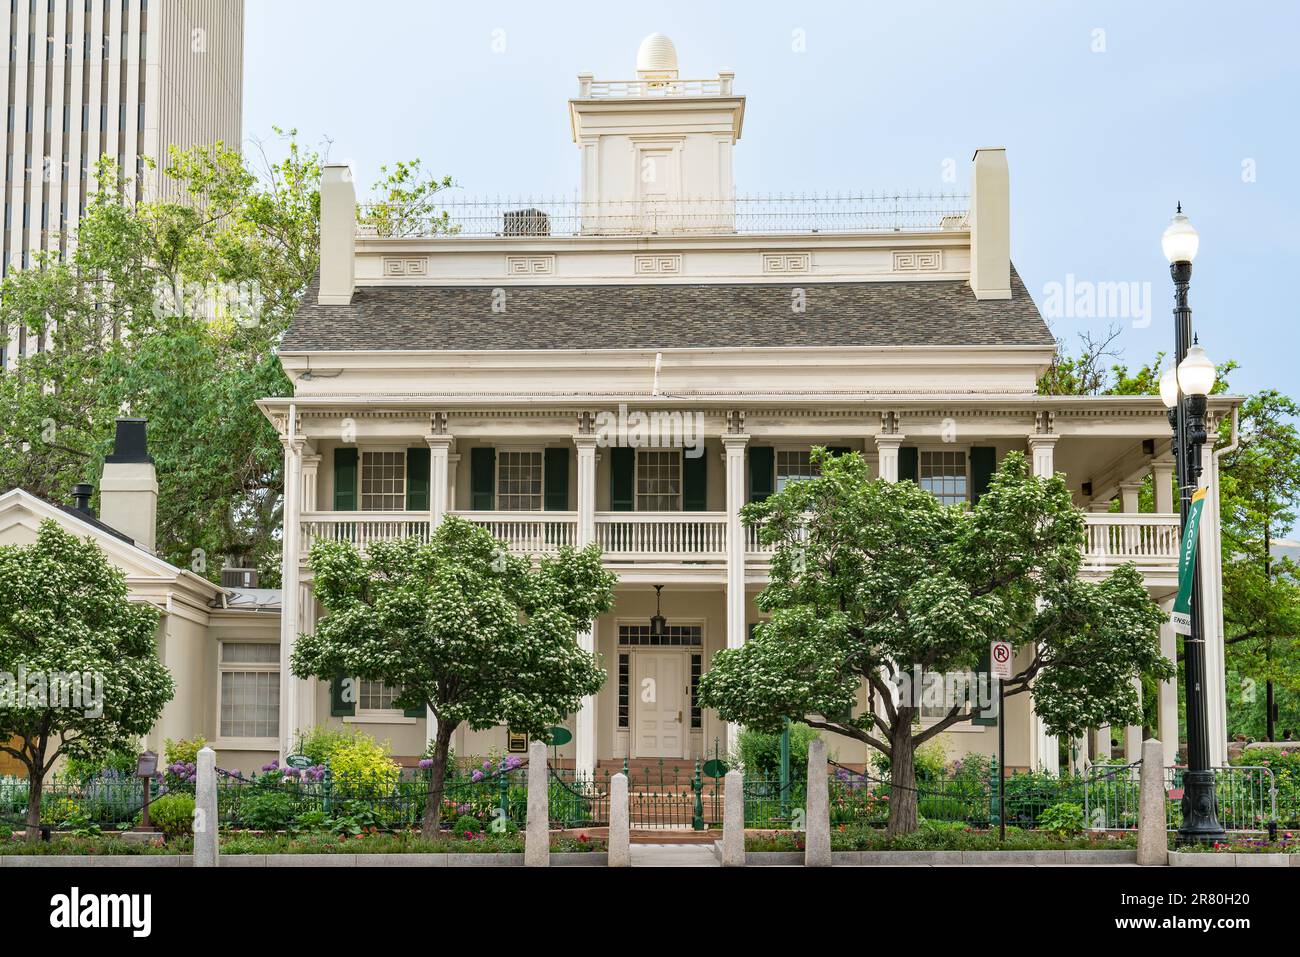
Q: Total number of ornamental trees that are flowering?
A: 3